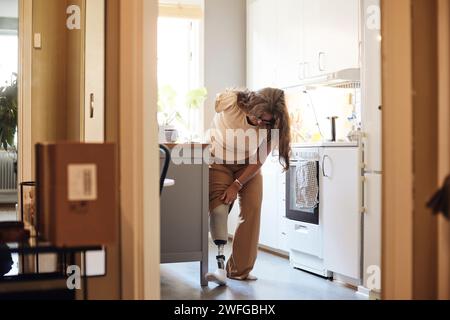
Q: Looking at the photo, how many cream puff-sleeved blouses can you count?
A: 1